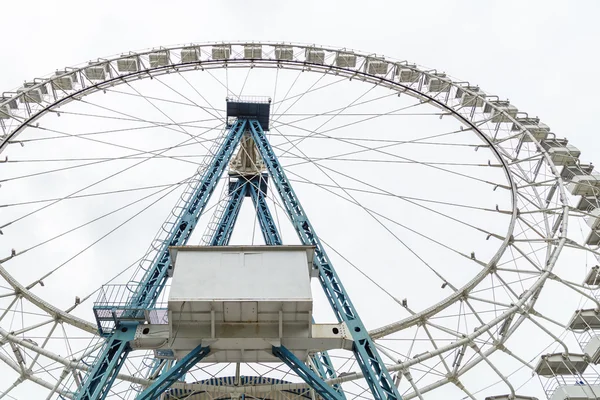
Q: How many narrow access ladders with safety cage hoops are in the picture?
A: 2